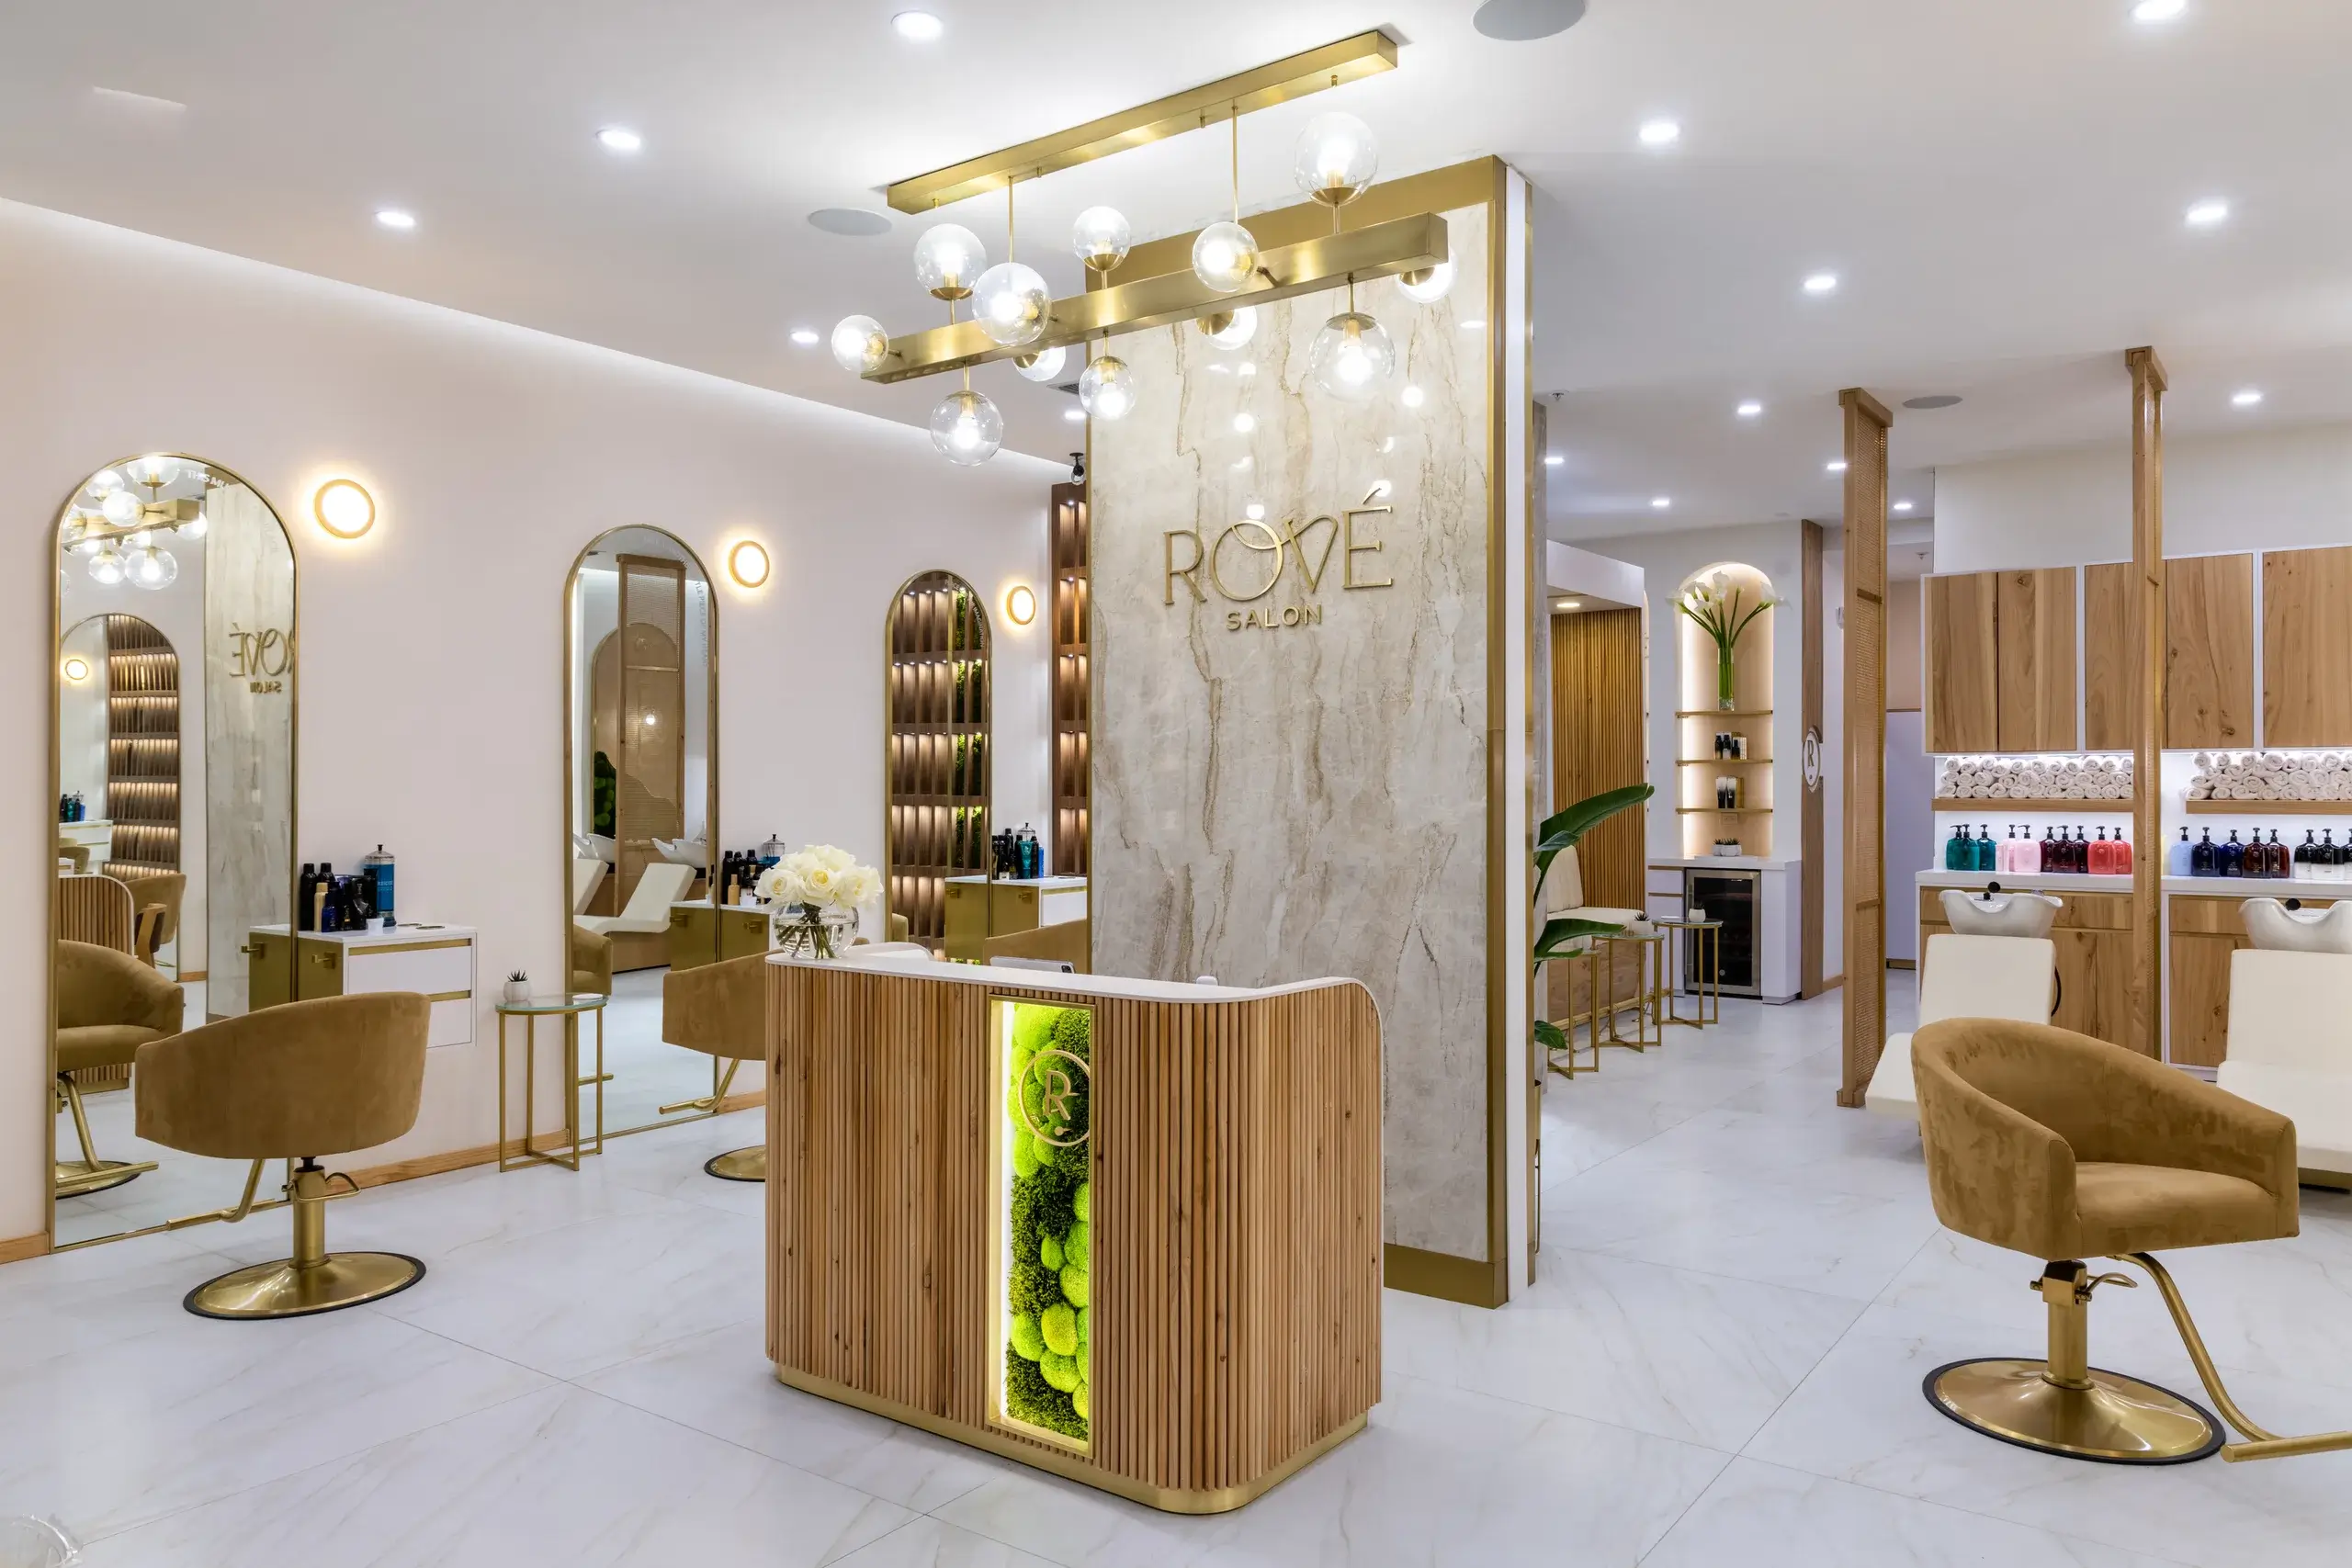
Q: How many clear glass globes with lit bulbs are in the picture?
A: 12